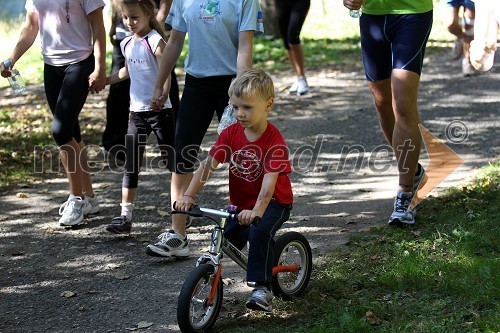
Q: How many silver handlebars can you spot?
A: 1